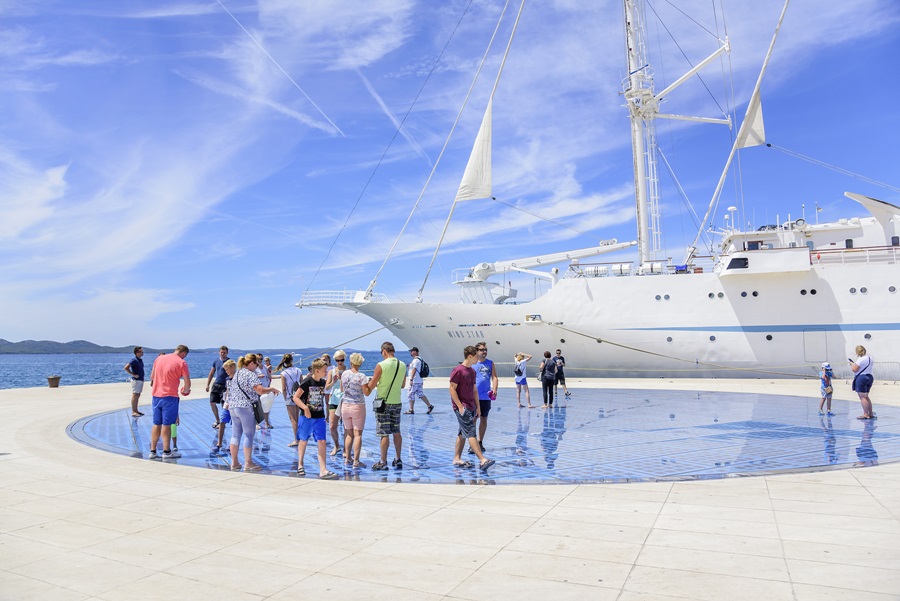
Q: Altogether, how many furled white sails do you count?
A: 2